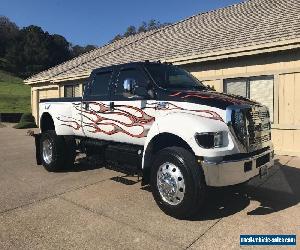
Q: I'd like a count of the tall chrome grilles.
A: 1